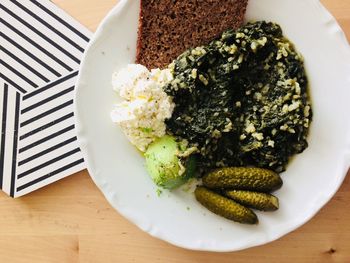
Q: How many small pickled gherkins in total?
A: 3